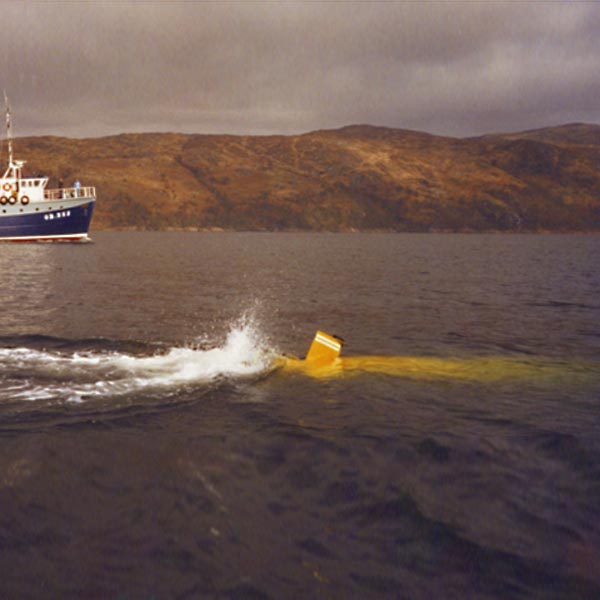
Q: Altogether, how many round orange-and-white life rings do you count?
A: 1